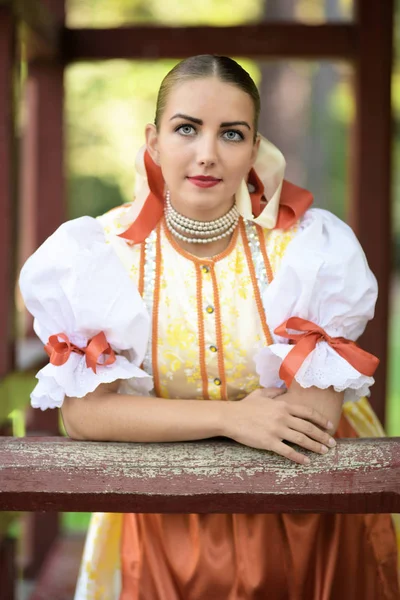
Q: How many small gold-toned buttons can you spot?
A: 4